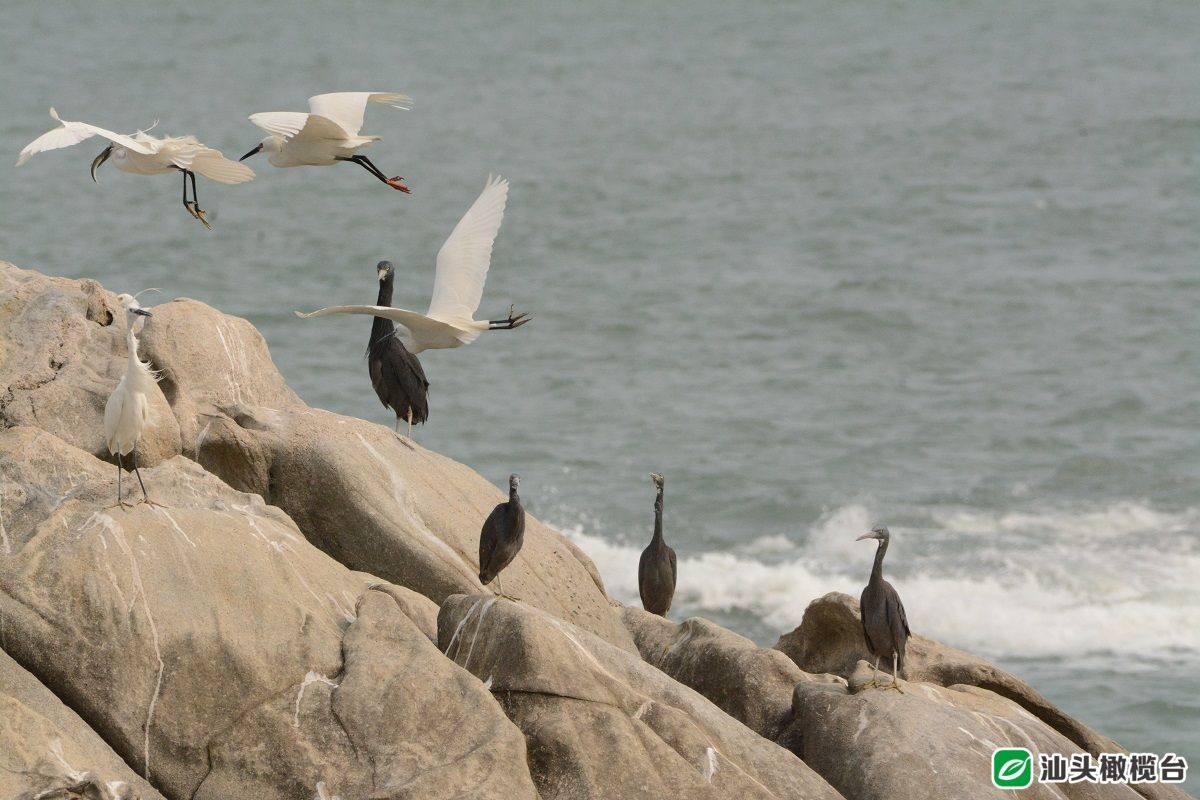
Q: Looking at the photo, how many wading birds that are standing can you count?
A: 5